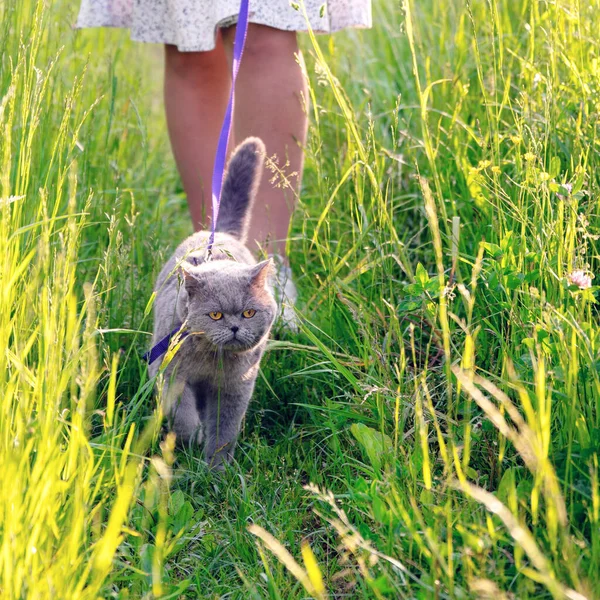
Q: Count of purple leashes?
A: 1